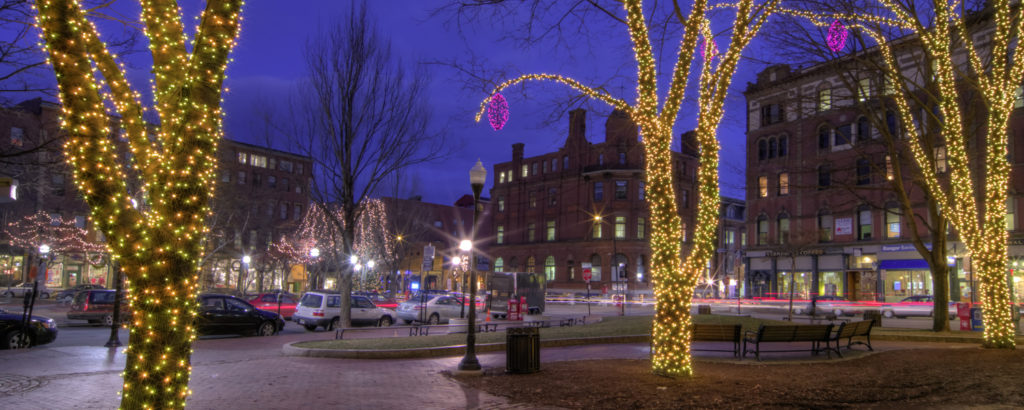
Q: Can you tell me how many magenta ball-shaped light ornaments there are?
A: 3